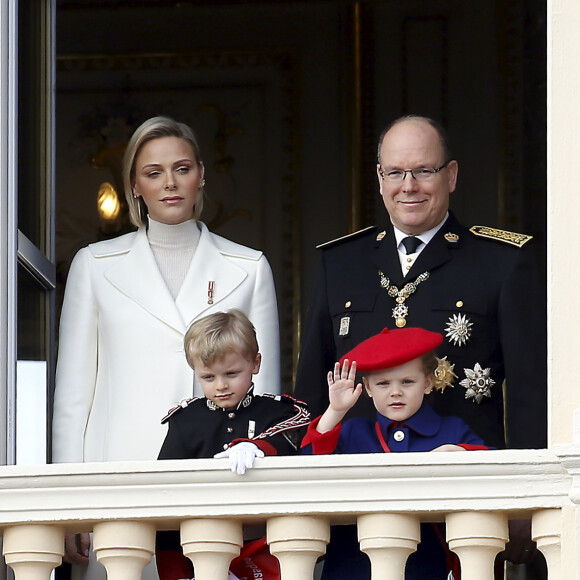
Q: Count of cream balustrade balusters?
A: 7